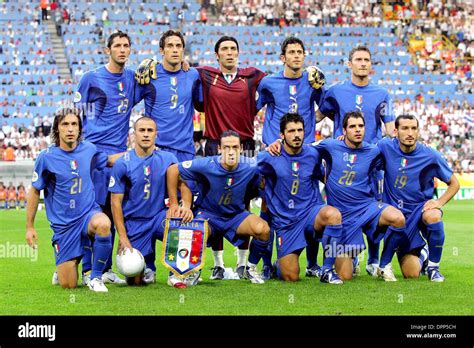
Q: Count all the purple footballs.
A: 0